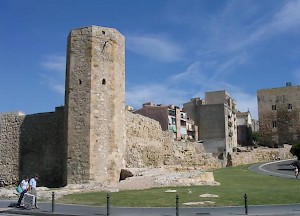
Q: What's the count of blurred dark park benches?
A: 0